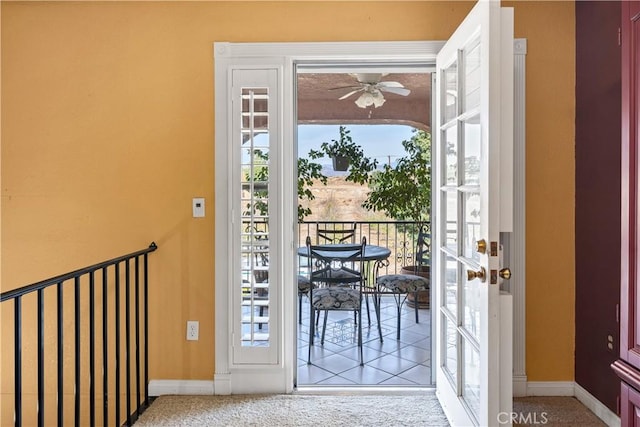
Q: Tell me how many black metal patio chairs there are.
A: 4